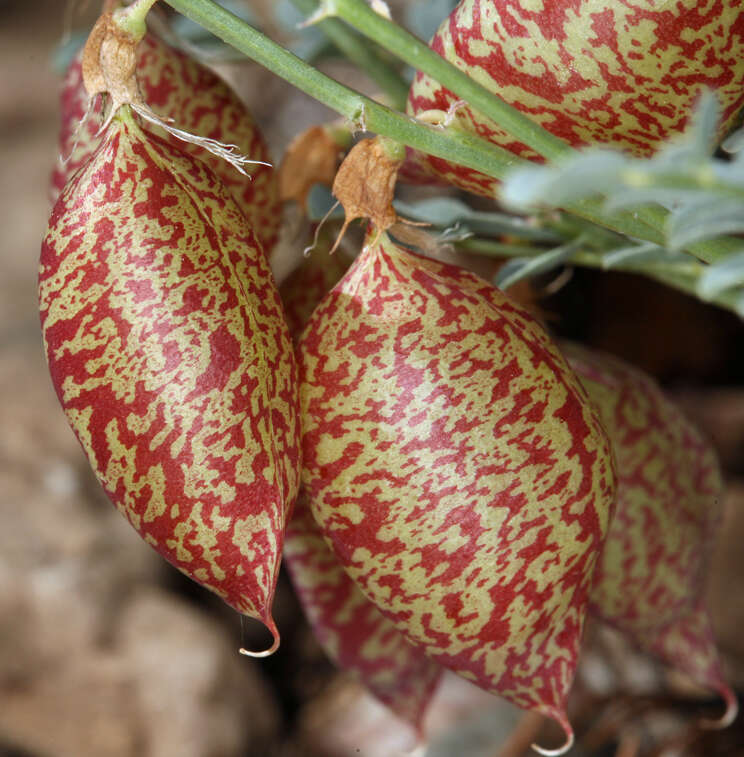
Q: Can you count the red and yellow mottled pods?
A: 6